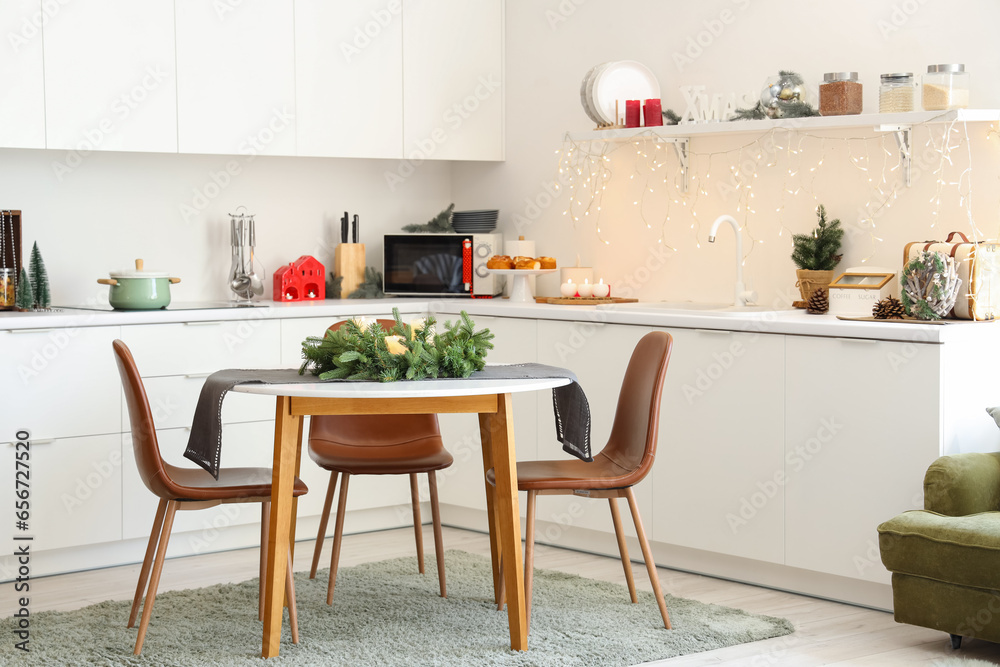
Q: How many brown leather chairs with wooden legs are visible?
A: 3